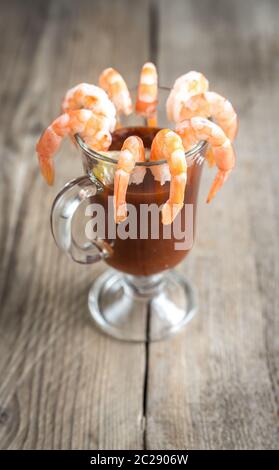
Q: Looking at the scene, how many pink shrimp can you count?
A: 9